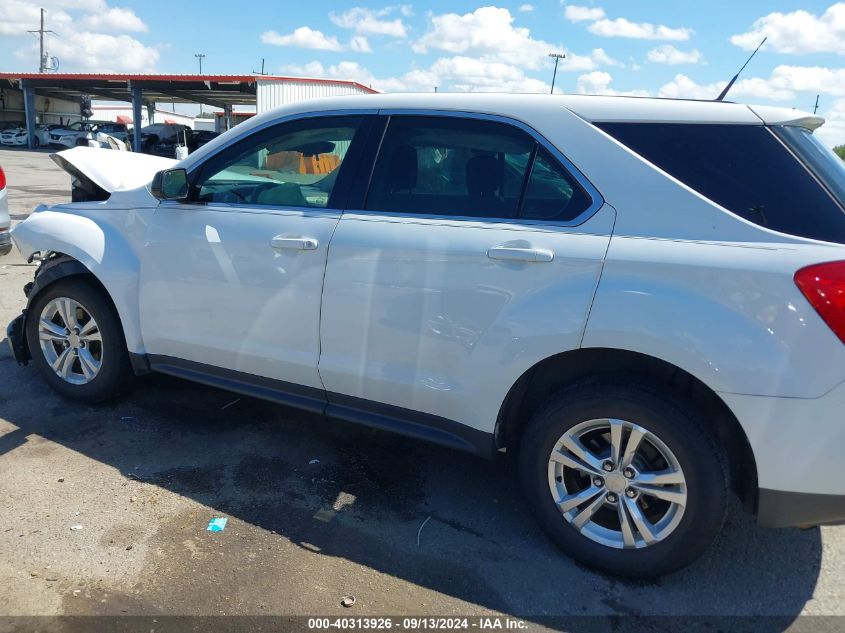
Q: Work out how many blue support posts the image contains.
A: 2